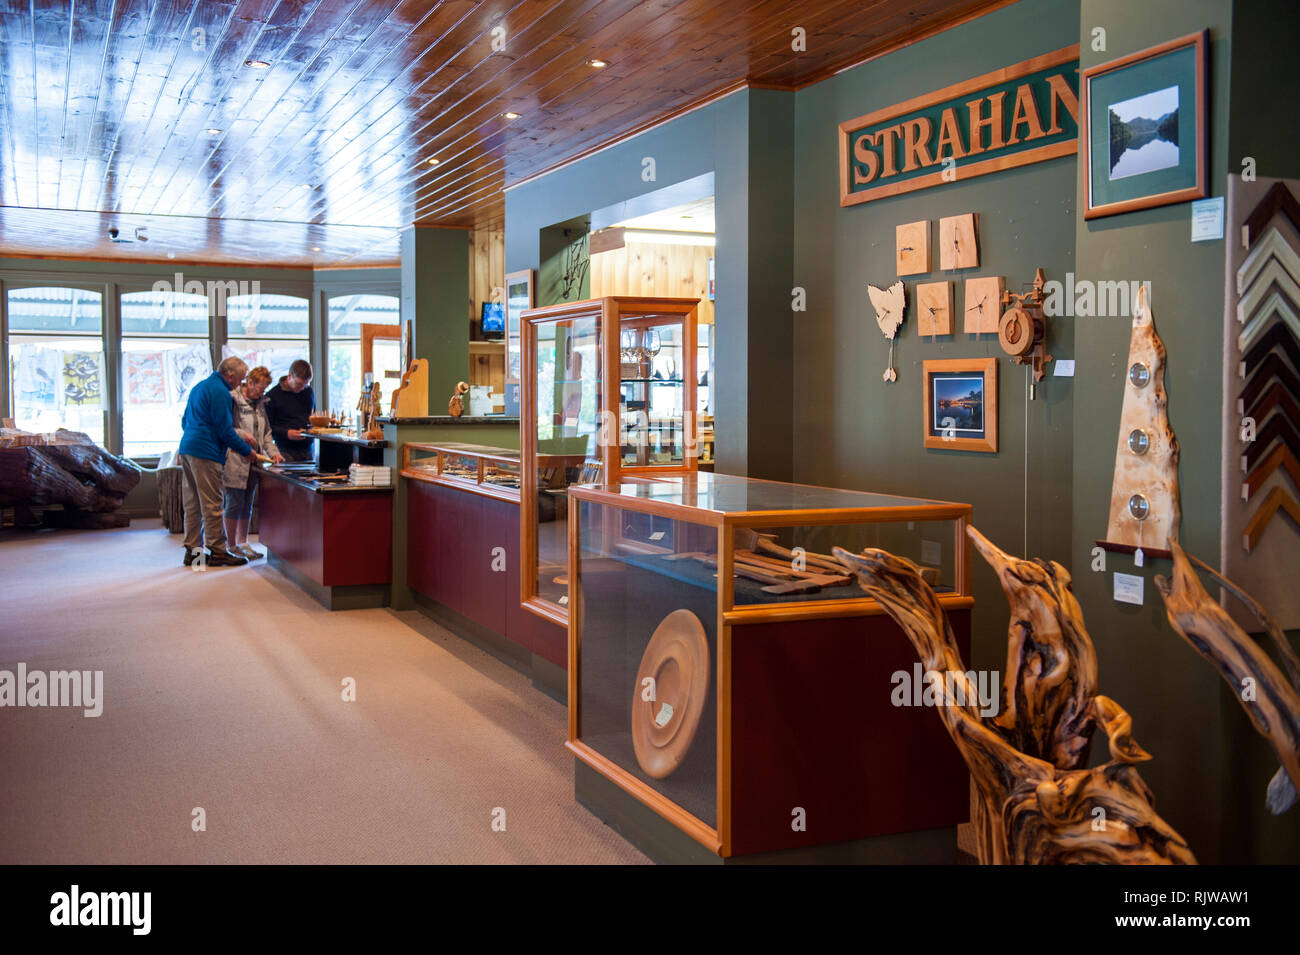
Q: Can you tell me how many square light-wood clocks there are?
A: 4